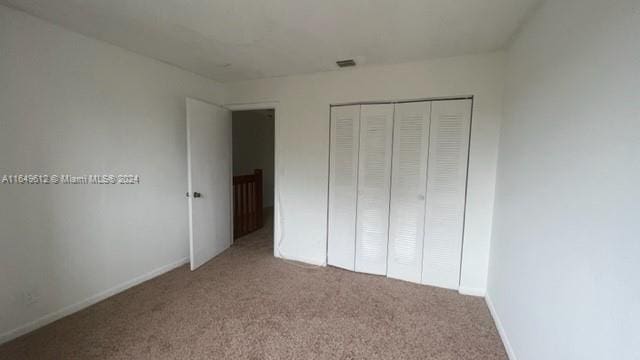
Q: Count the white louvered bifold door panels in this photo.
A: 4